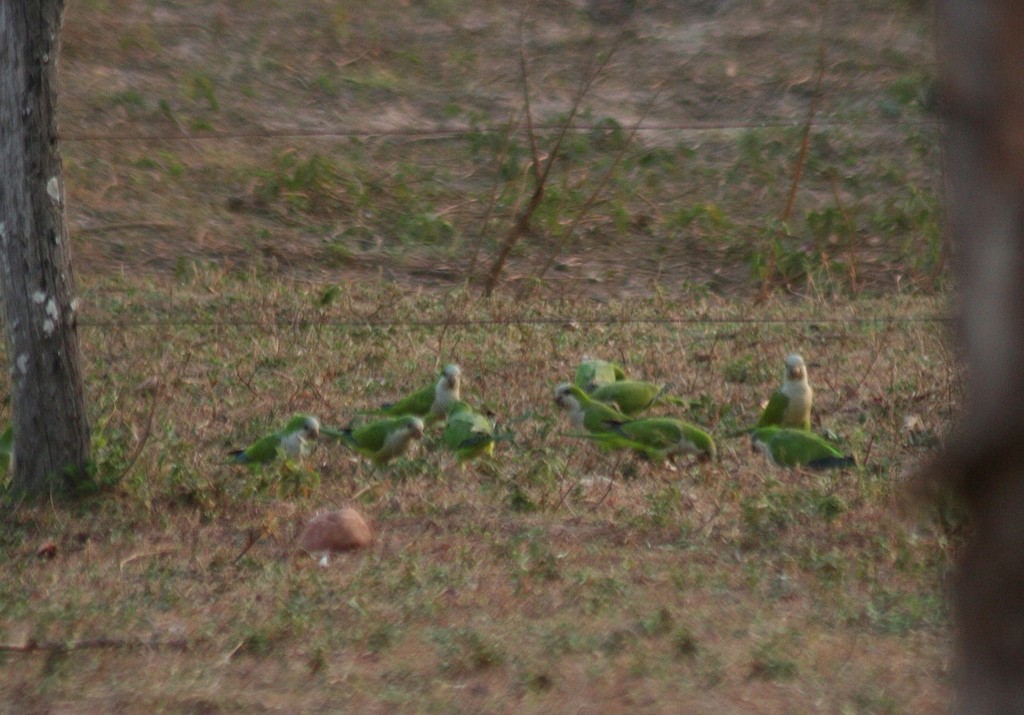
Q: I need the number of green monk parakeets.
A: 10